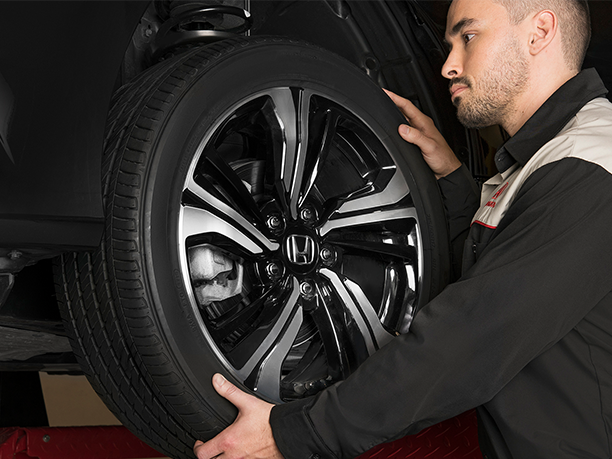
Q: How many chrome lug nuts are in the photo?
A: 5